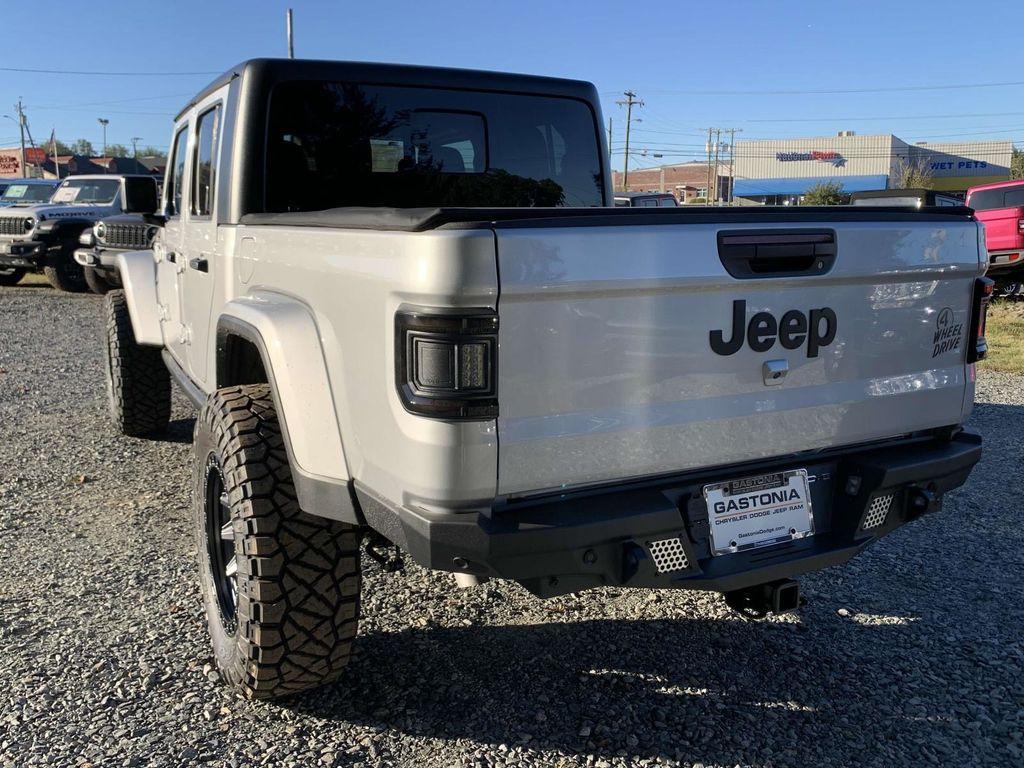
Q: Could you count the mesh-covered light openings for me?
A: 2